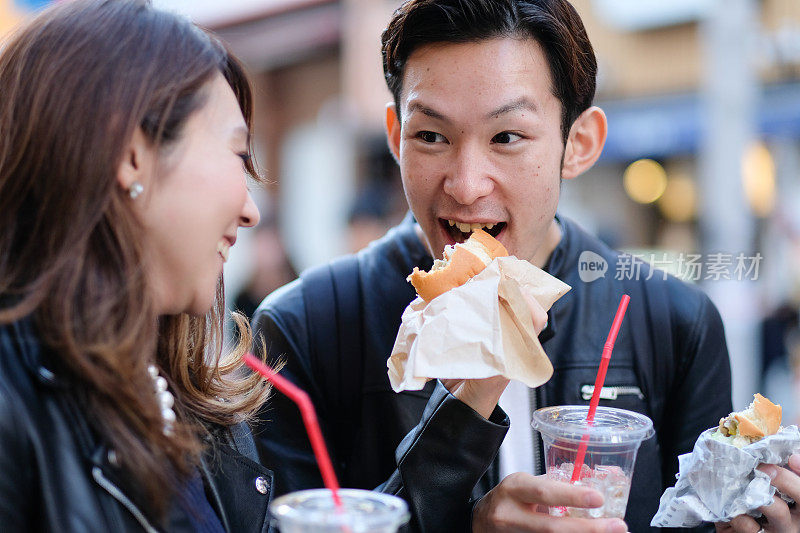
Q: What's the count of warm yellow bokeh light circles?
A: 3